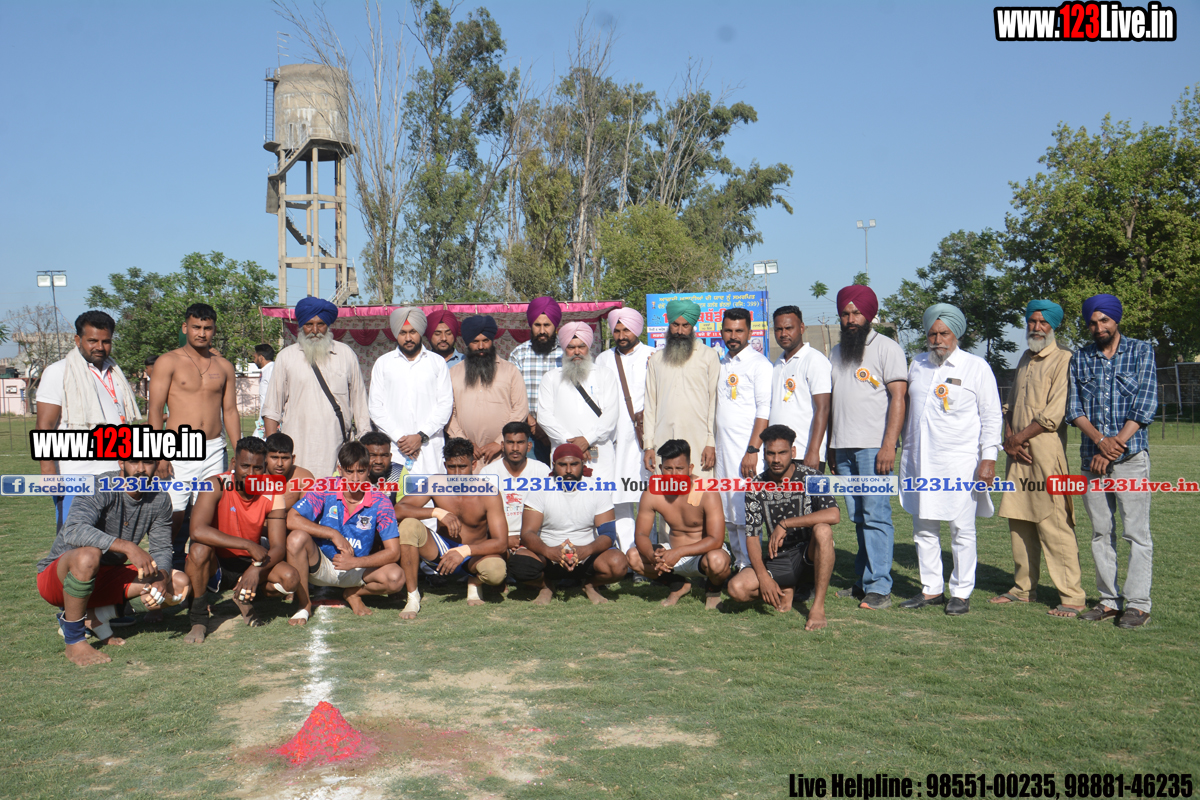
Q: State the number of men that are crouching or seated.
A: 10